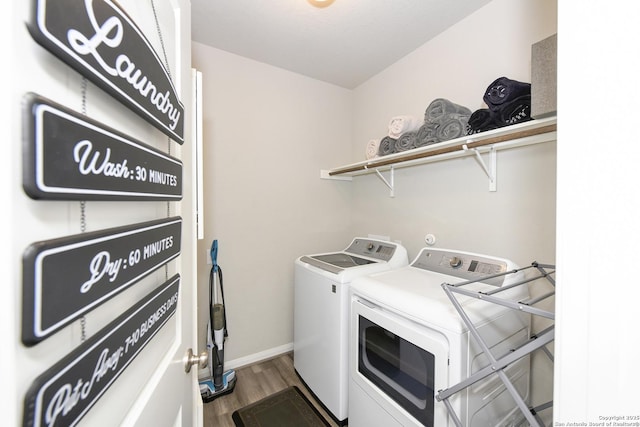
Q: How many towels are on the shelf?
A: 10